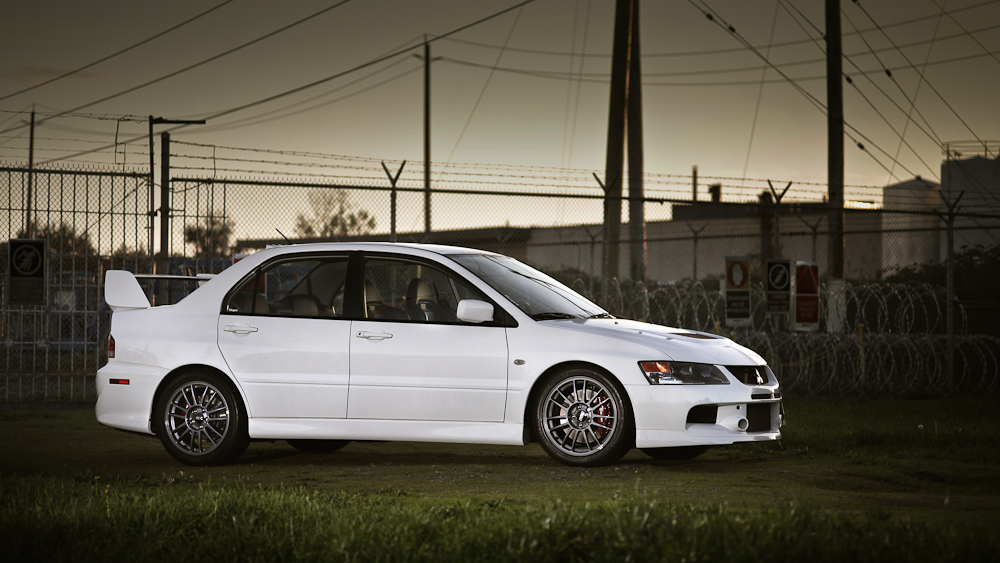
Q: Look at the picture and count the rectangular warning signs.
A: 4